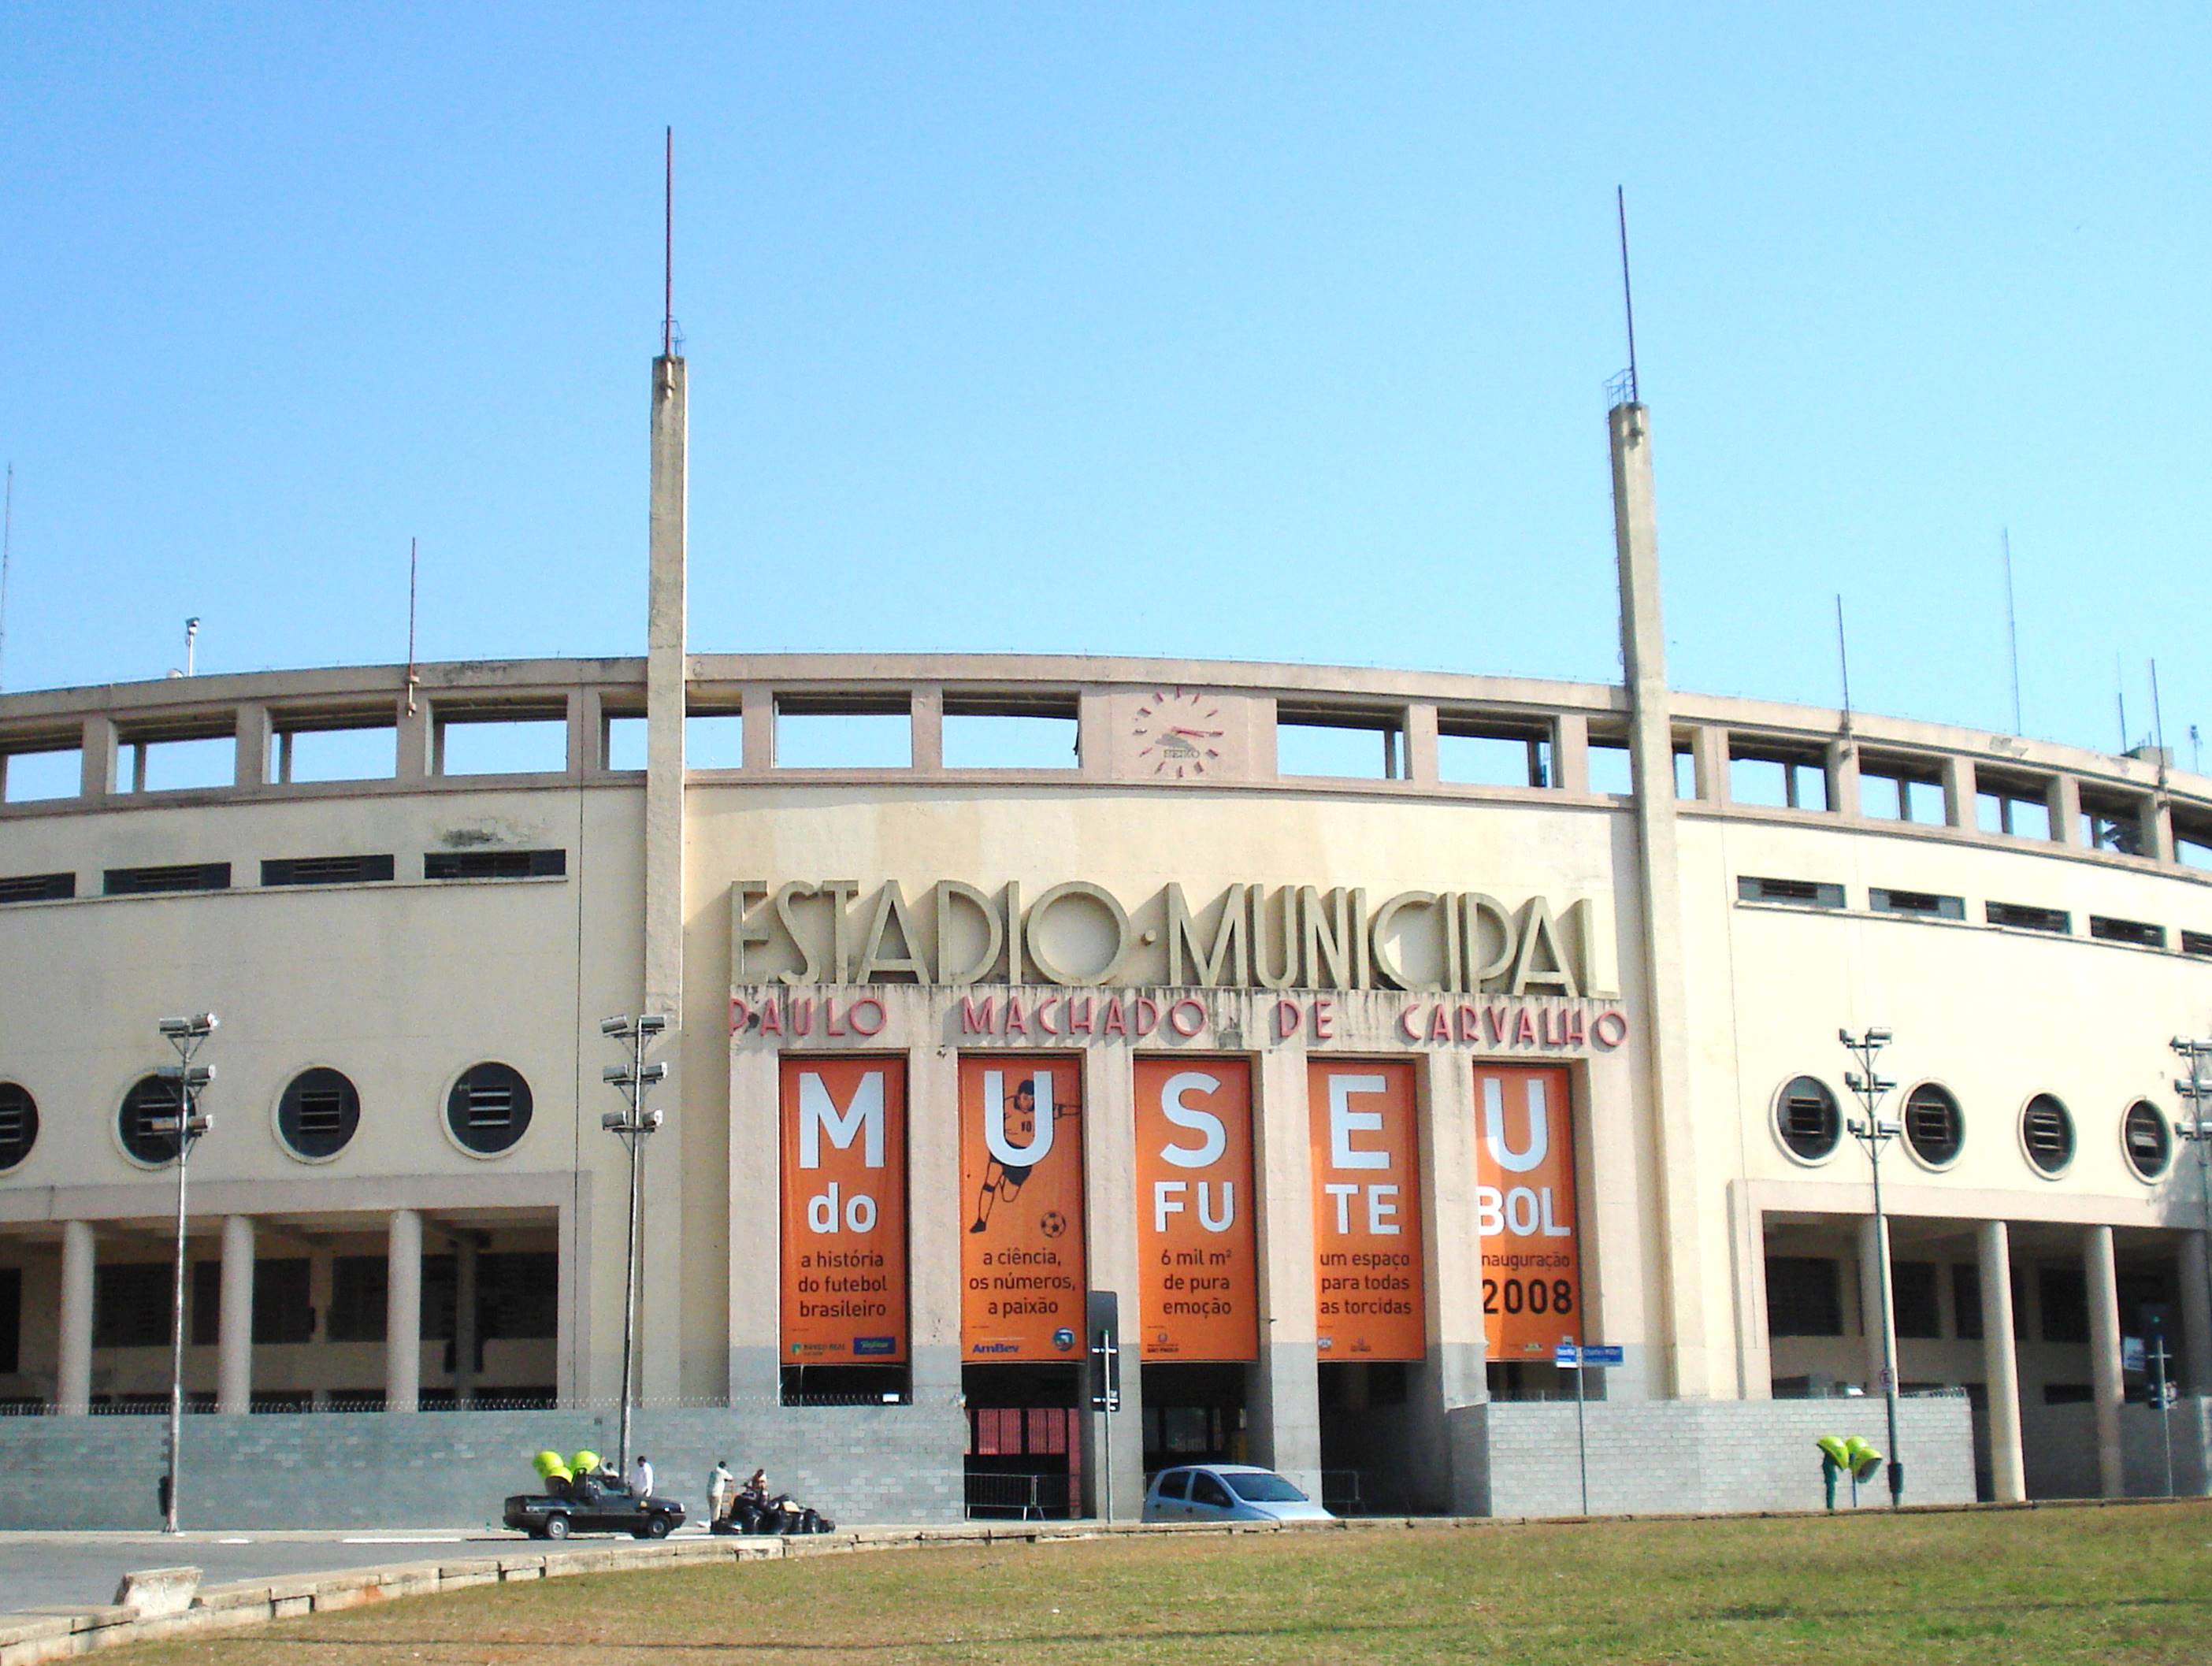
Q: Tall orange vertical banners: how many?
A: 5